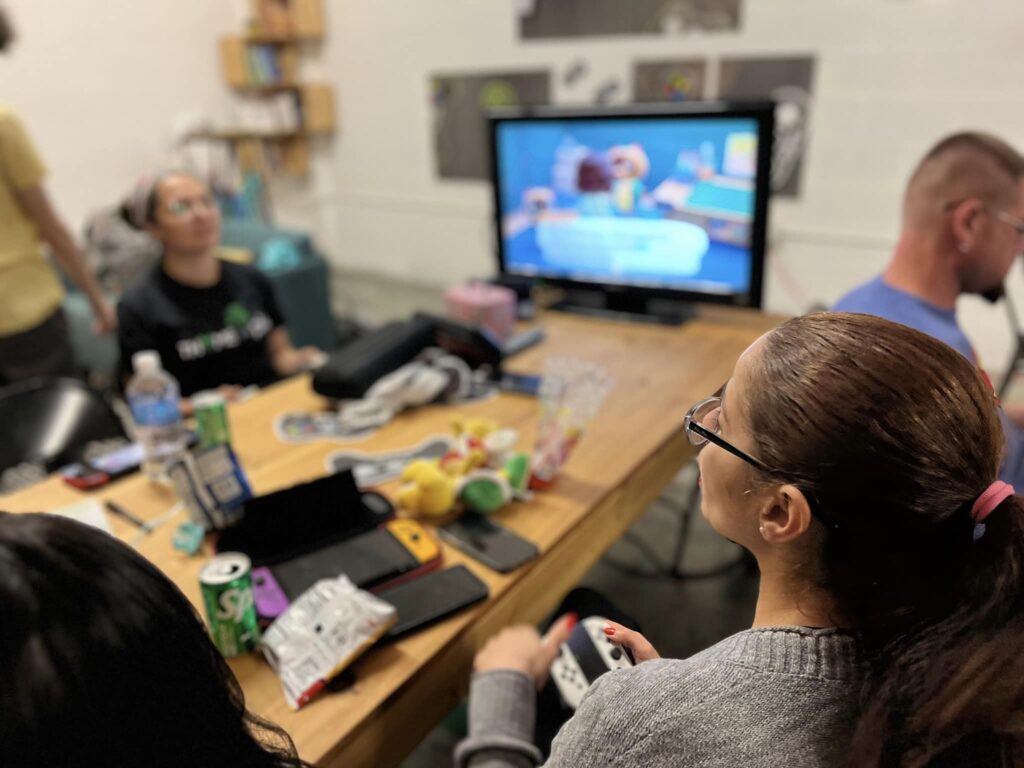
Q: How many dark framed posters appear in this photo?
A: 4